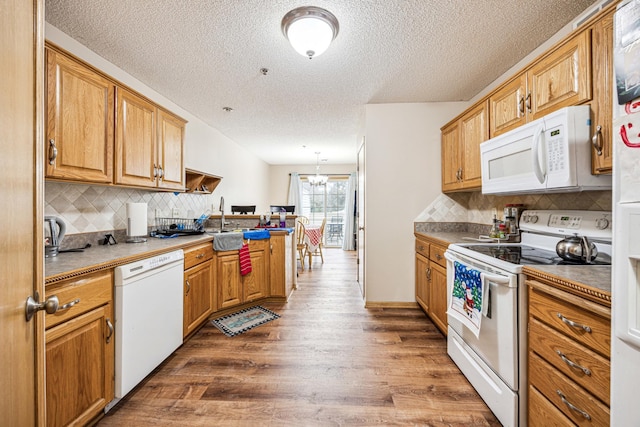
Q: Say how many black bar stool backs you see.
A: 2